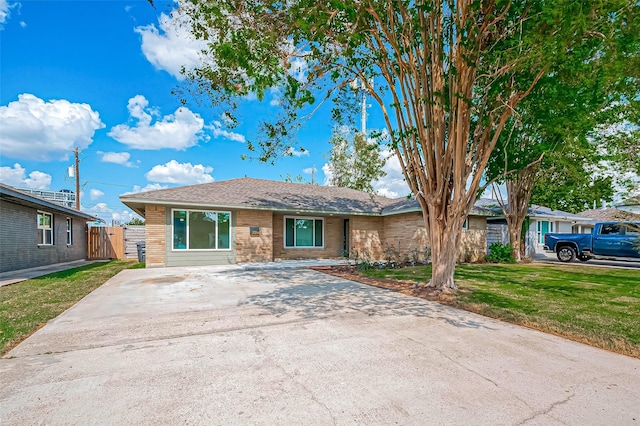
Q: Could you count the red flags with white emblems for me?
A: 0